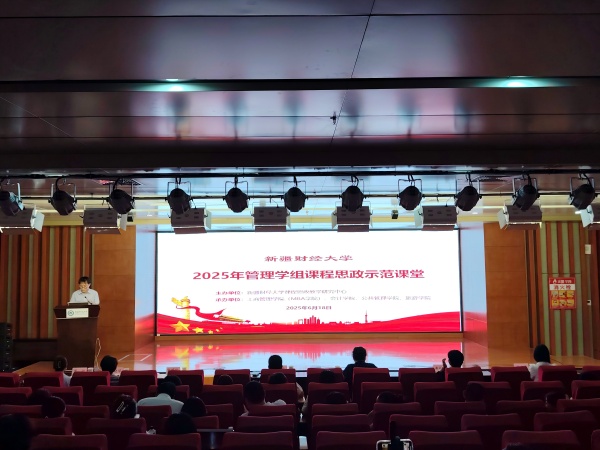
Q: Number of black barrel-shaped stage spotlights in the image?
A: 11